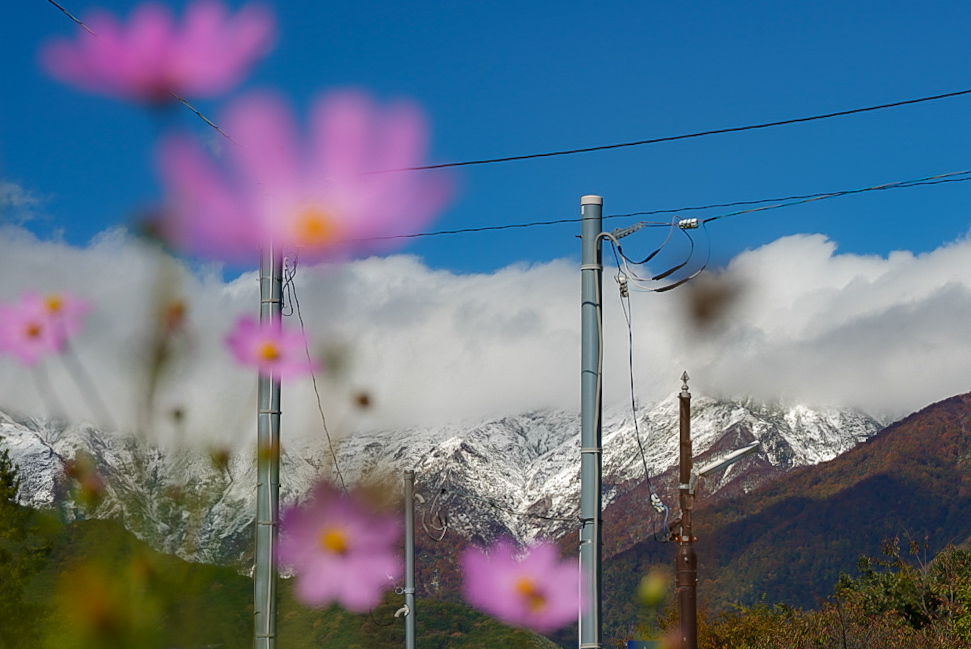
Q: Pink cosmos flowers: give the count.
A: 7